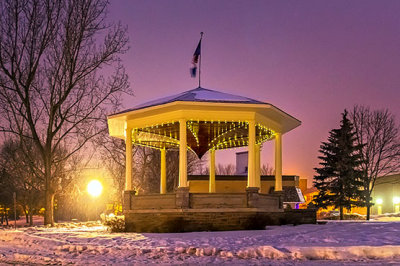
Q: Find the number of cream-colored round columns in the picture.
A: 7